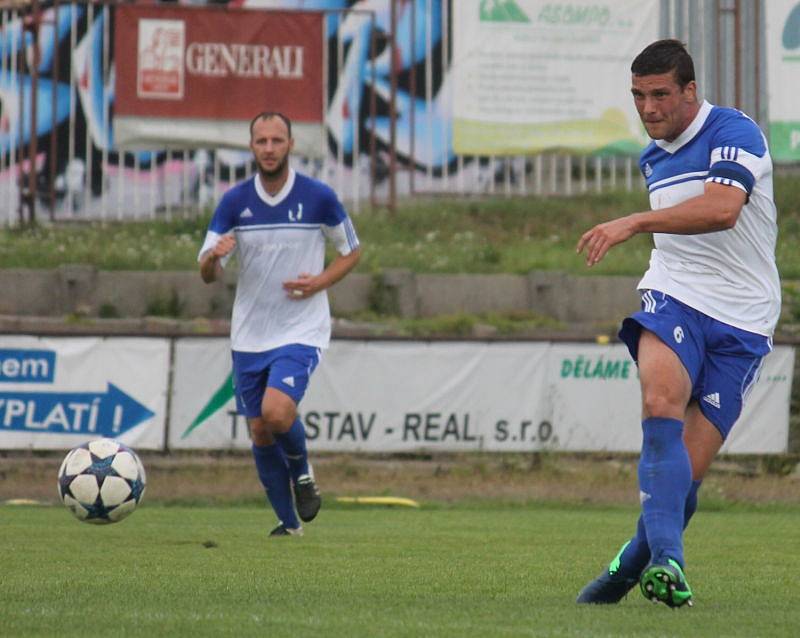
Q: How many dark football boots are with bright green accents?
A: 2